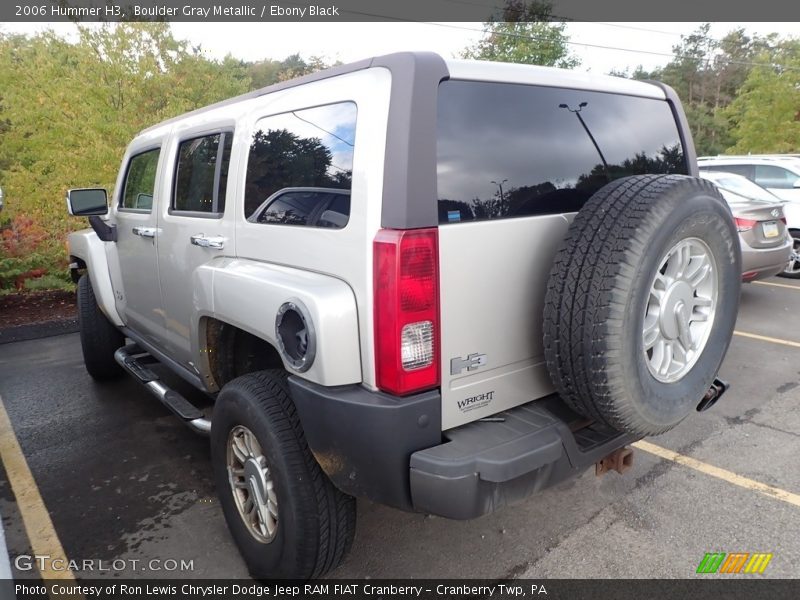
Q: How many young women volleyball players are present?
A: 0